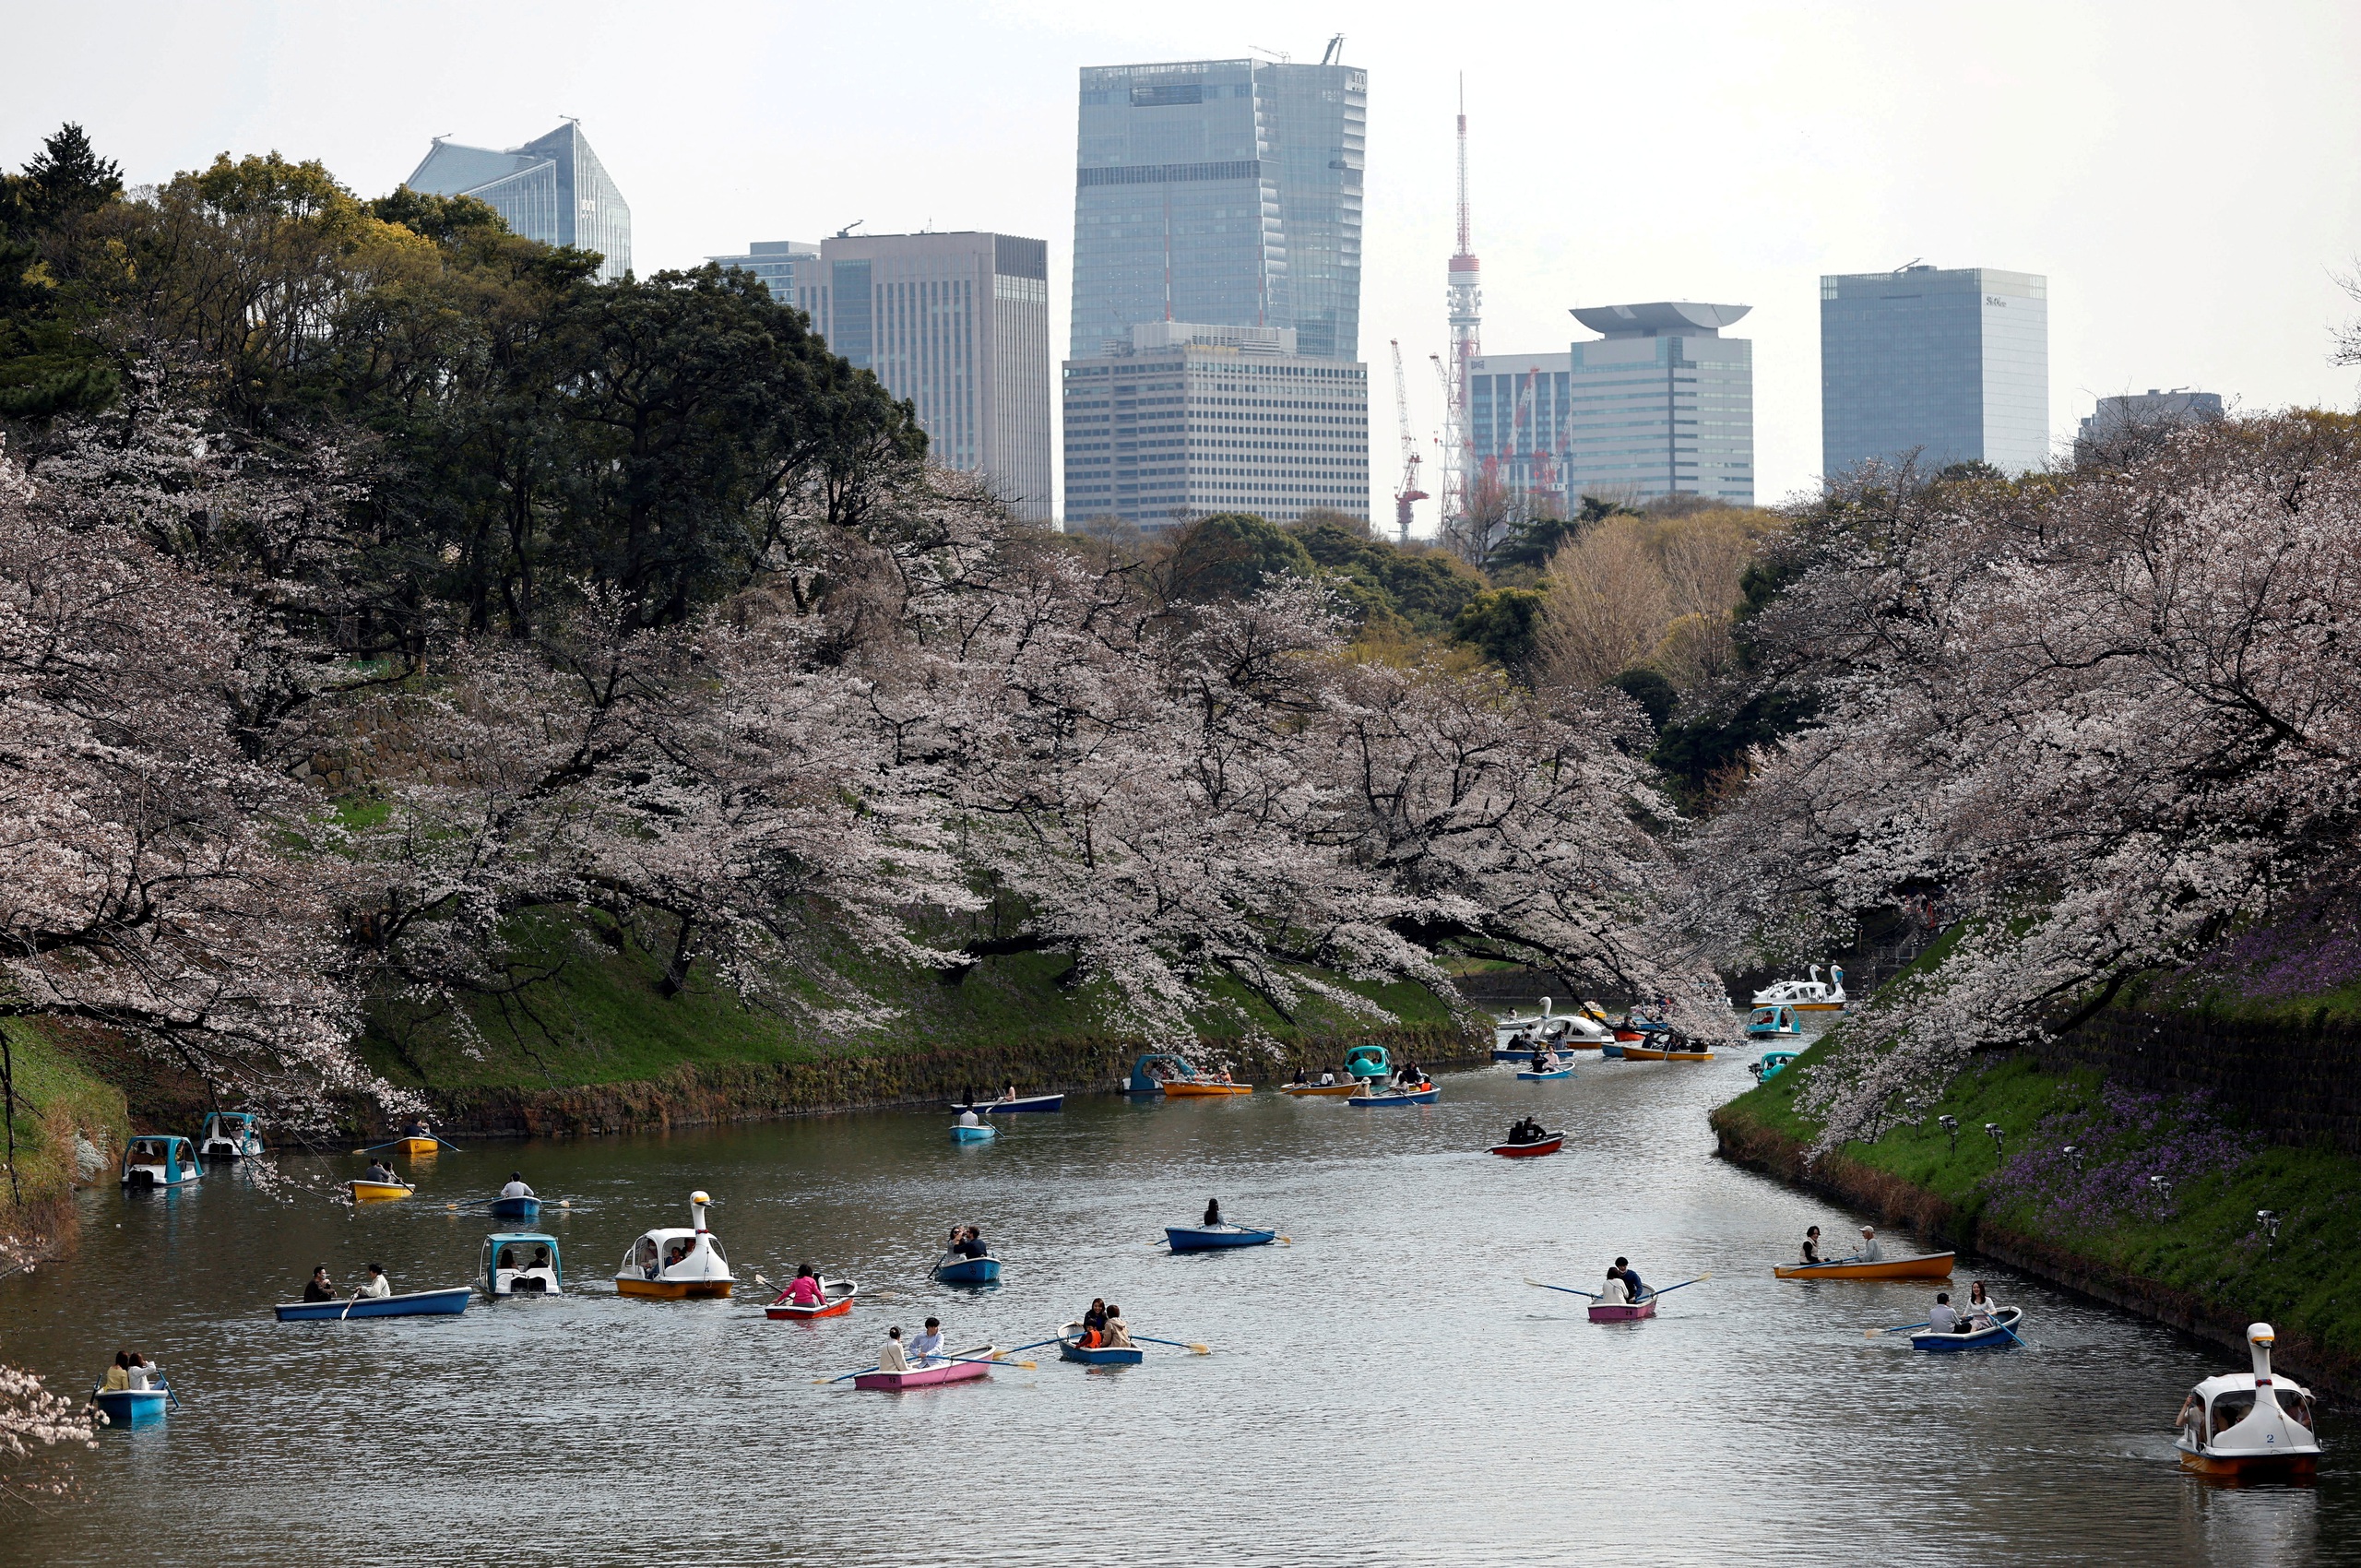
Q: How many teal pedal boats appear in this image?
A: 7